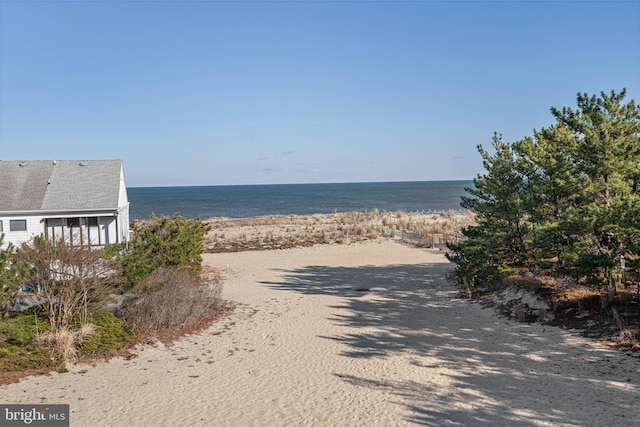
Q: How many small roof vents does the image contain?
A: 4